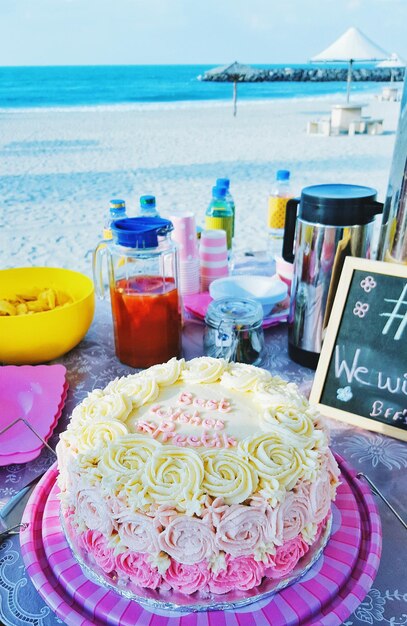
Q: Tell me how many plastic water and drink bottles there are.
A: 5